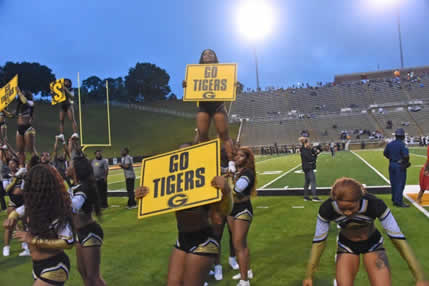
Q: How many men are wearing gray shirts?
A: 2